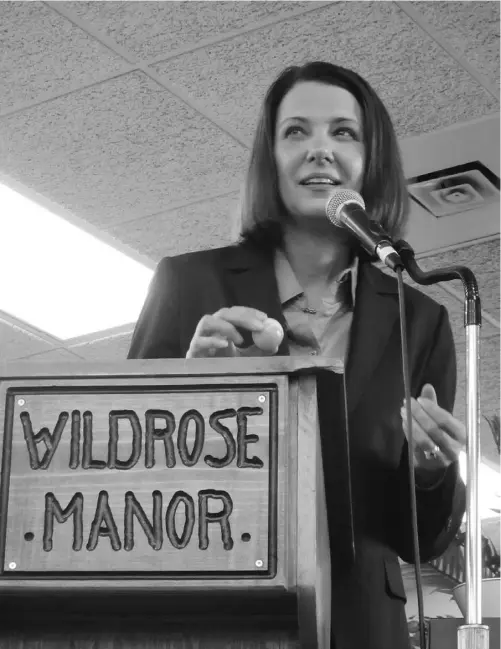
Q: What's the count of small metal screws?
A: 4